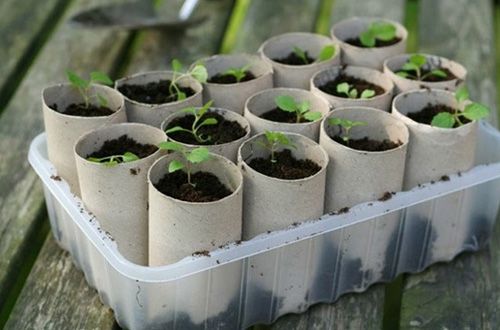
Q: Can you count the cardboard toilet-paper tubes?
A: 14